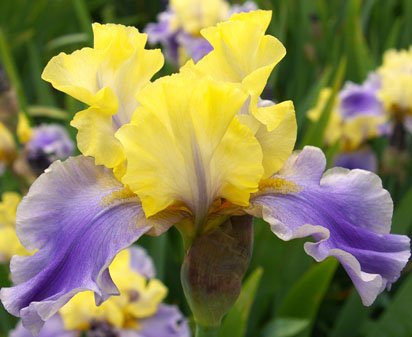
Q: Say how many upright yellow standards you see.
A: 3